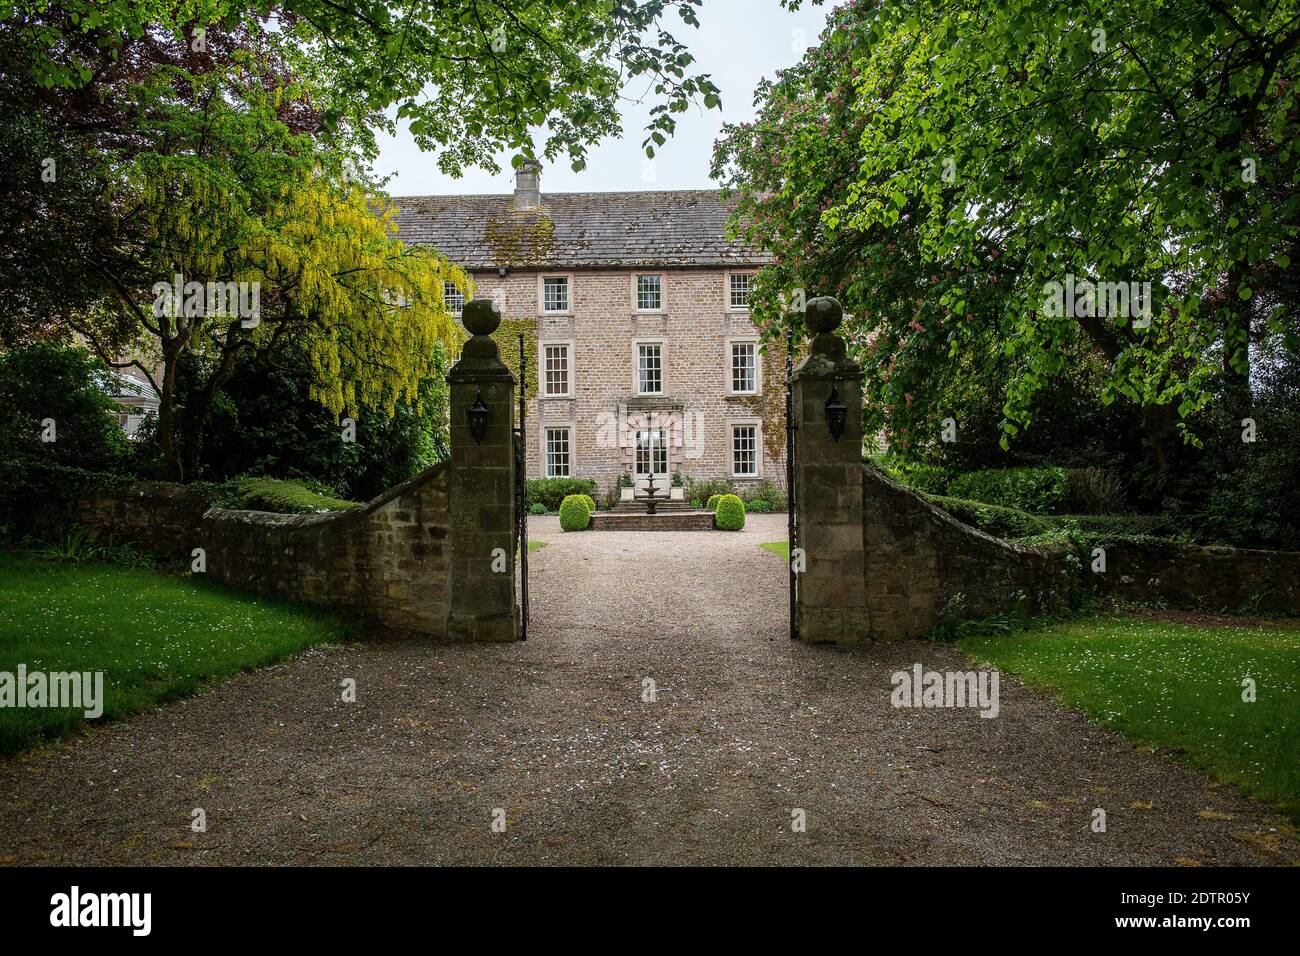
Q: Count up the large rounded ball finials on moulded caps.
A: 2